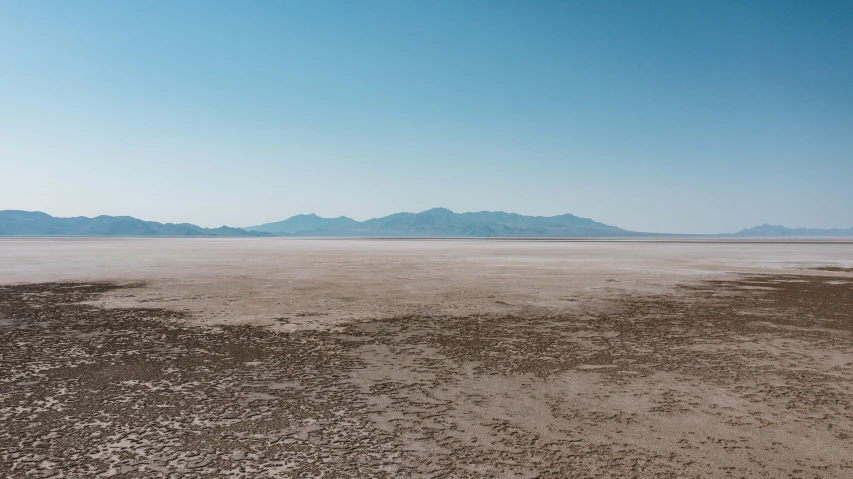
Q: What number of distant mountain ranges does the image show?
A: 3